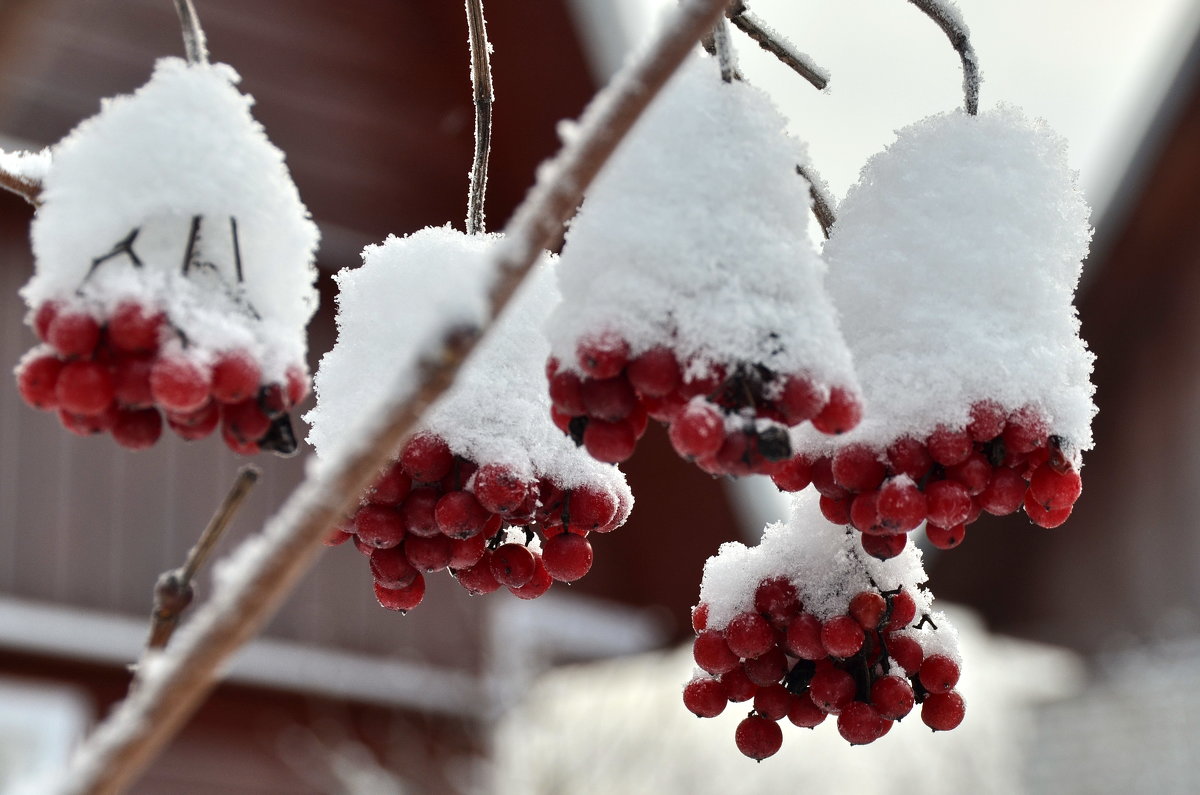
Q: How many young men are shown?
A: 0